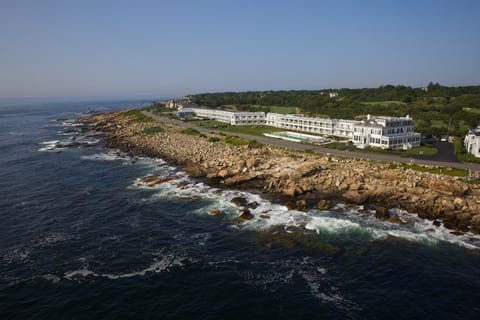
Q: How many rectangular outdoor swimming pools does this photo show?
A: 1